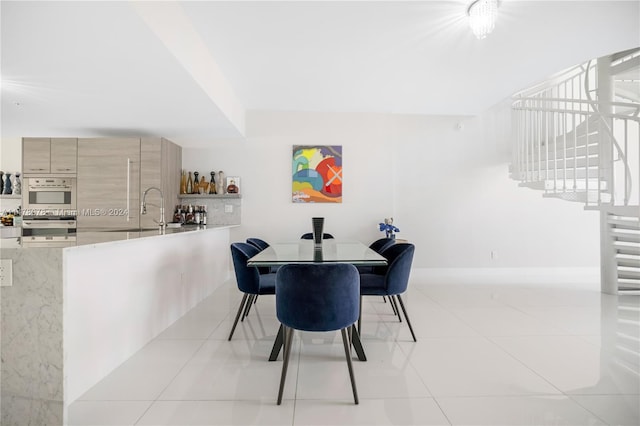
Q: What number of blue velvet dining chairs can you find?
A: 6